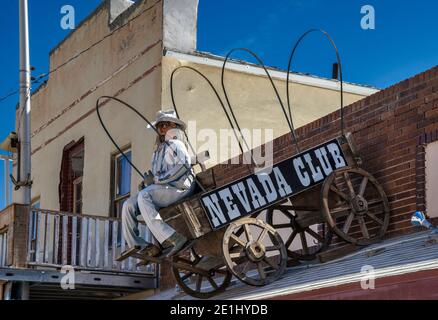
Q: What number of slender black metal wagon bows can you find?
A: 4